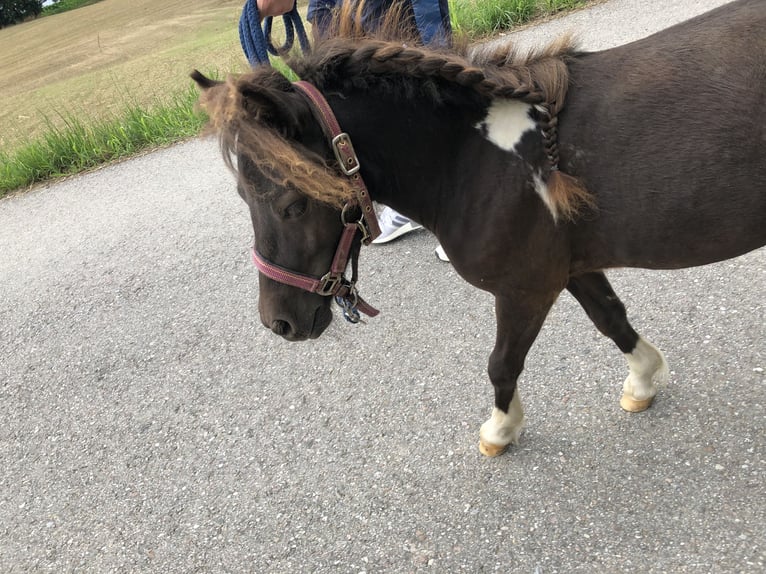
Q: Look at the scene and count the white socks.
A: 2